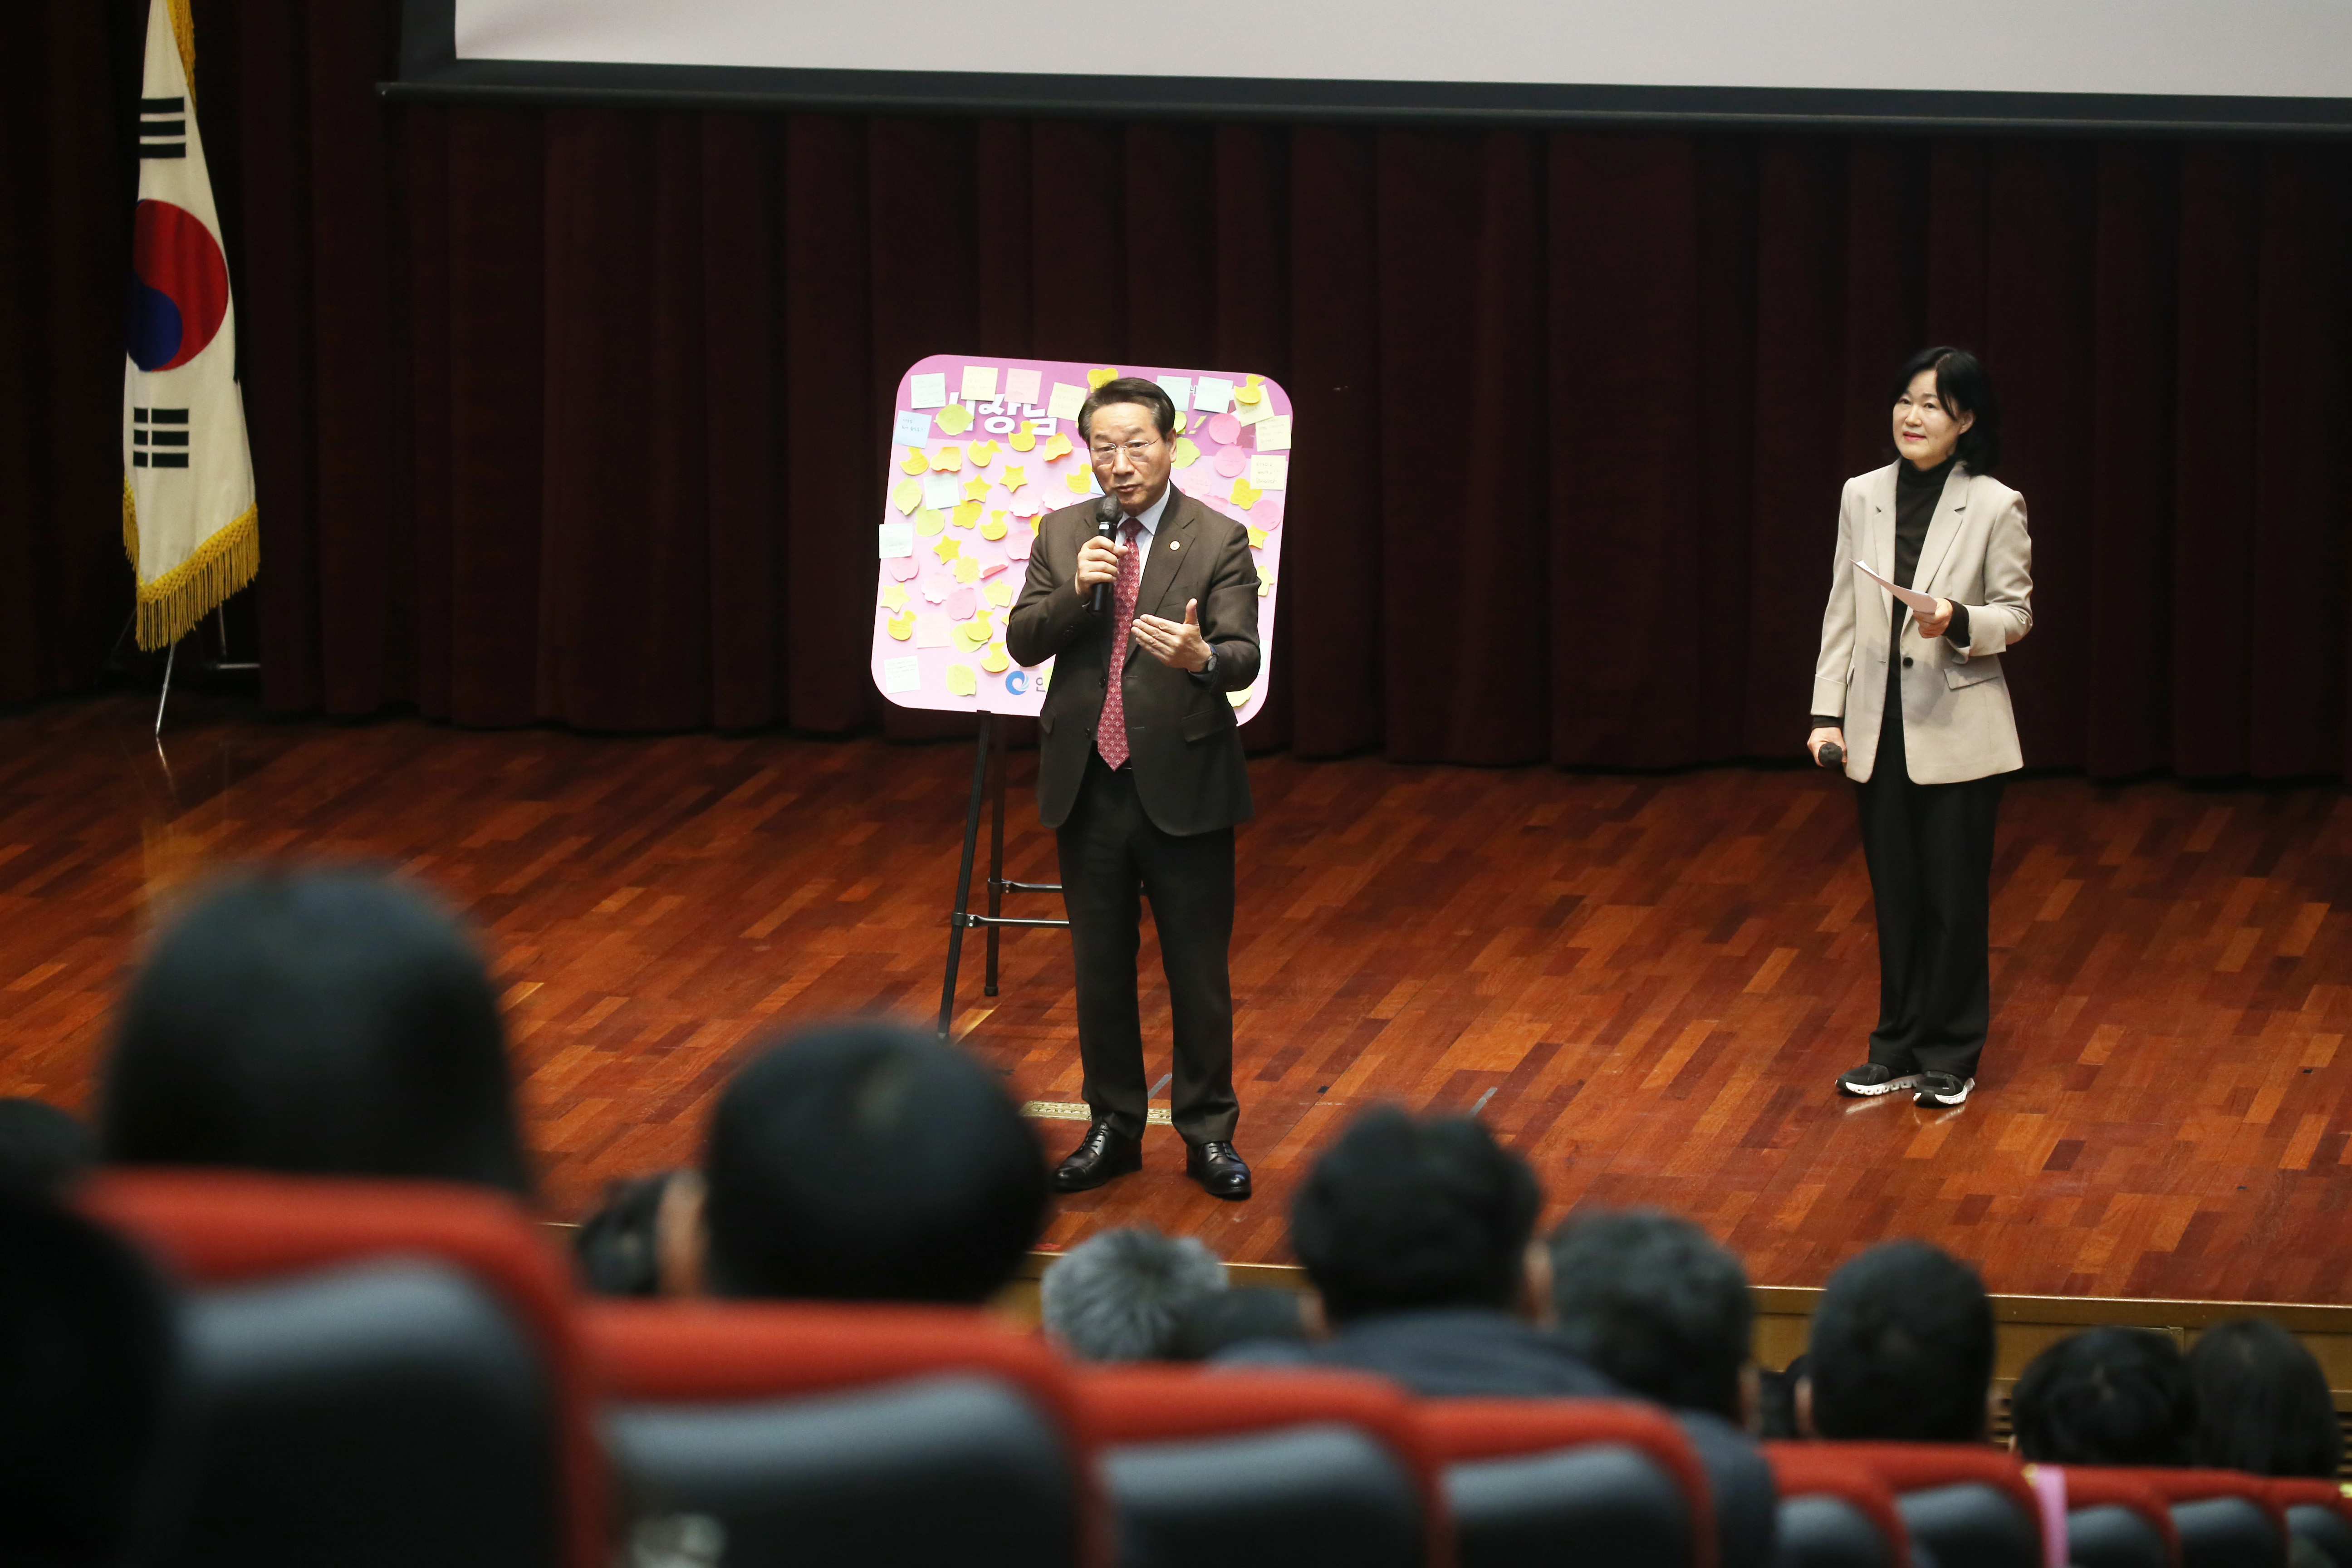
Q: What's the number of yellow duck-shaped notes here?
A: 9